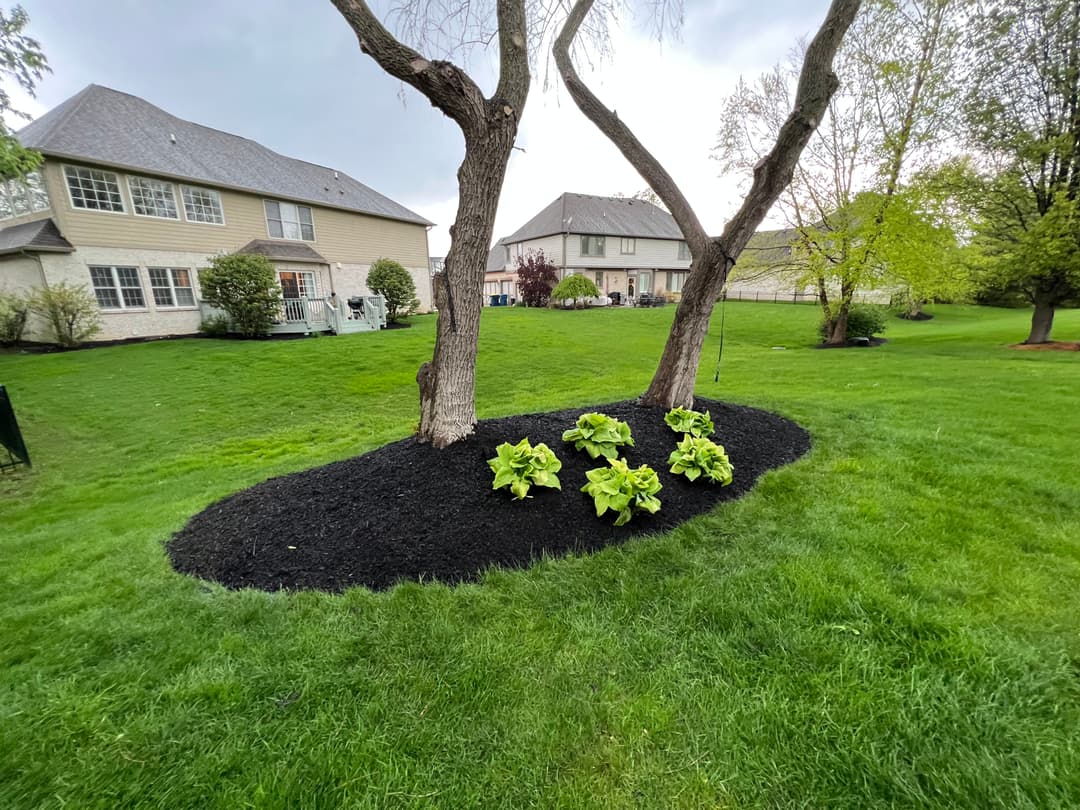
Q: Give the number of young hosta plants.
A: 5